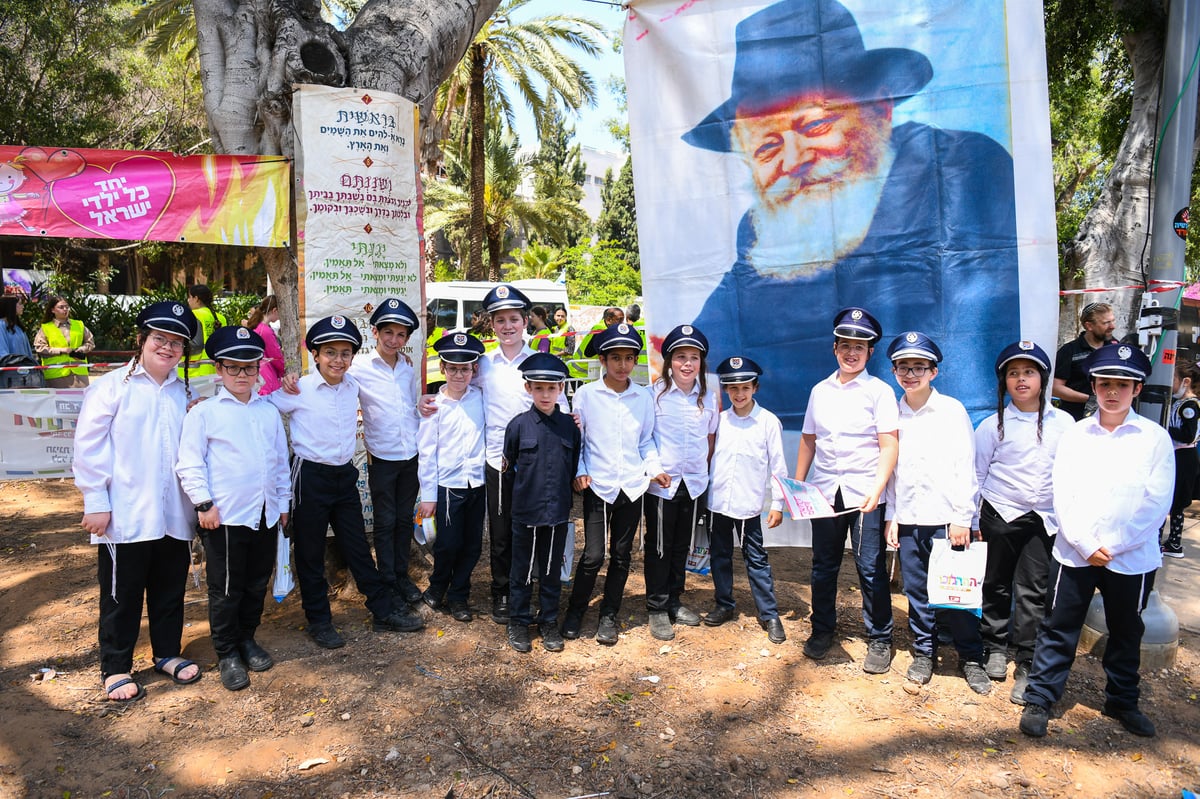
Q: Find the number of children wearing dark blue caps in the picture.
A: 14